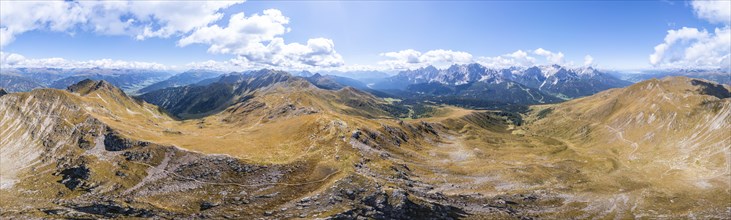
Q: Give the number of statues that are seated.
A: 0